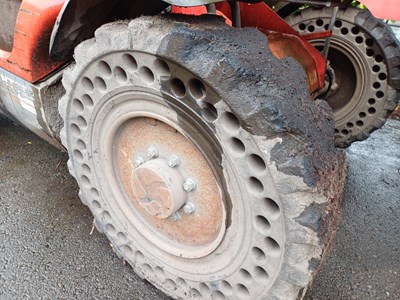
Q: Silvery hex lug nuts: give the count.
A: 6